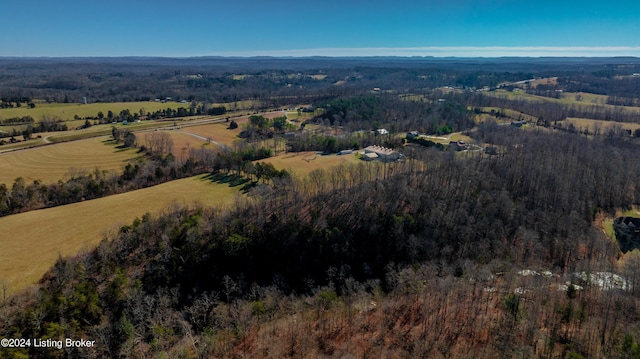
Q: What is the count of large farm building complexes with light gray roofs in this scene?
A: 1